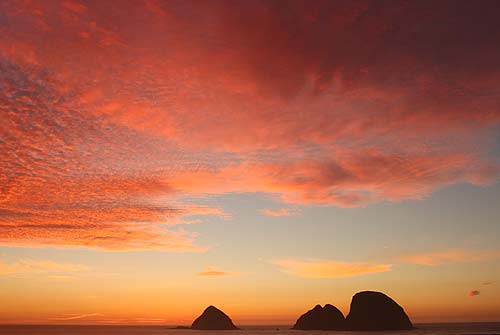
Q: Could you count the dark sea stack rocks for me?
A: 3